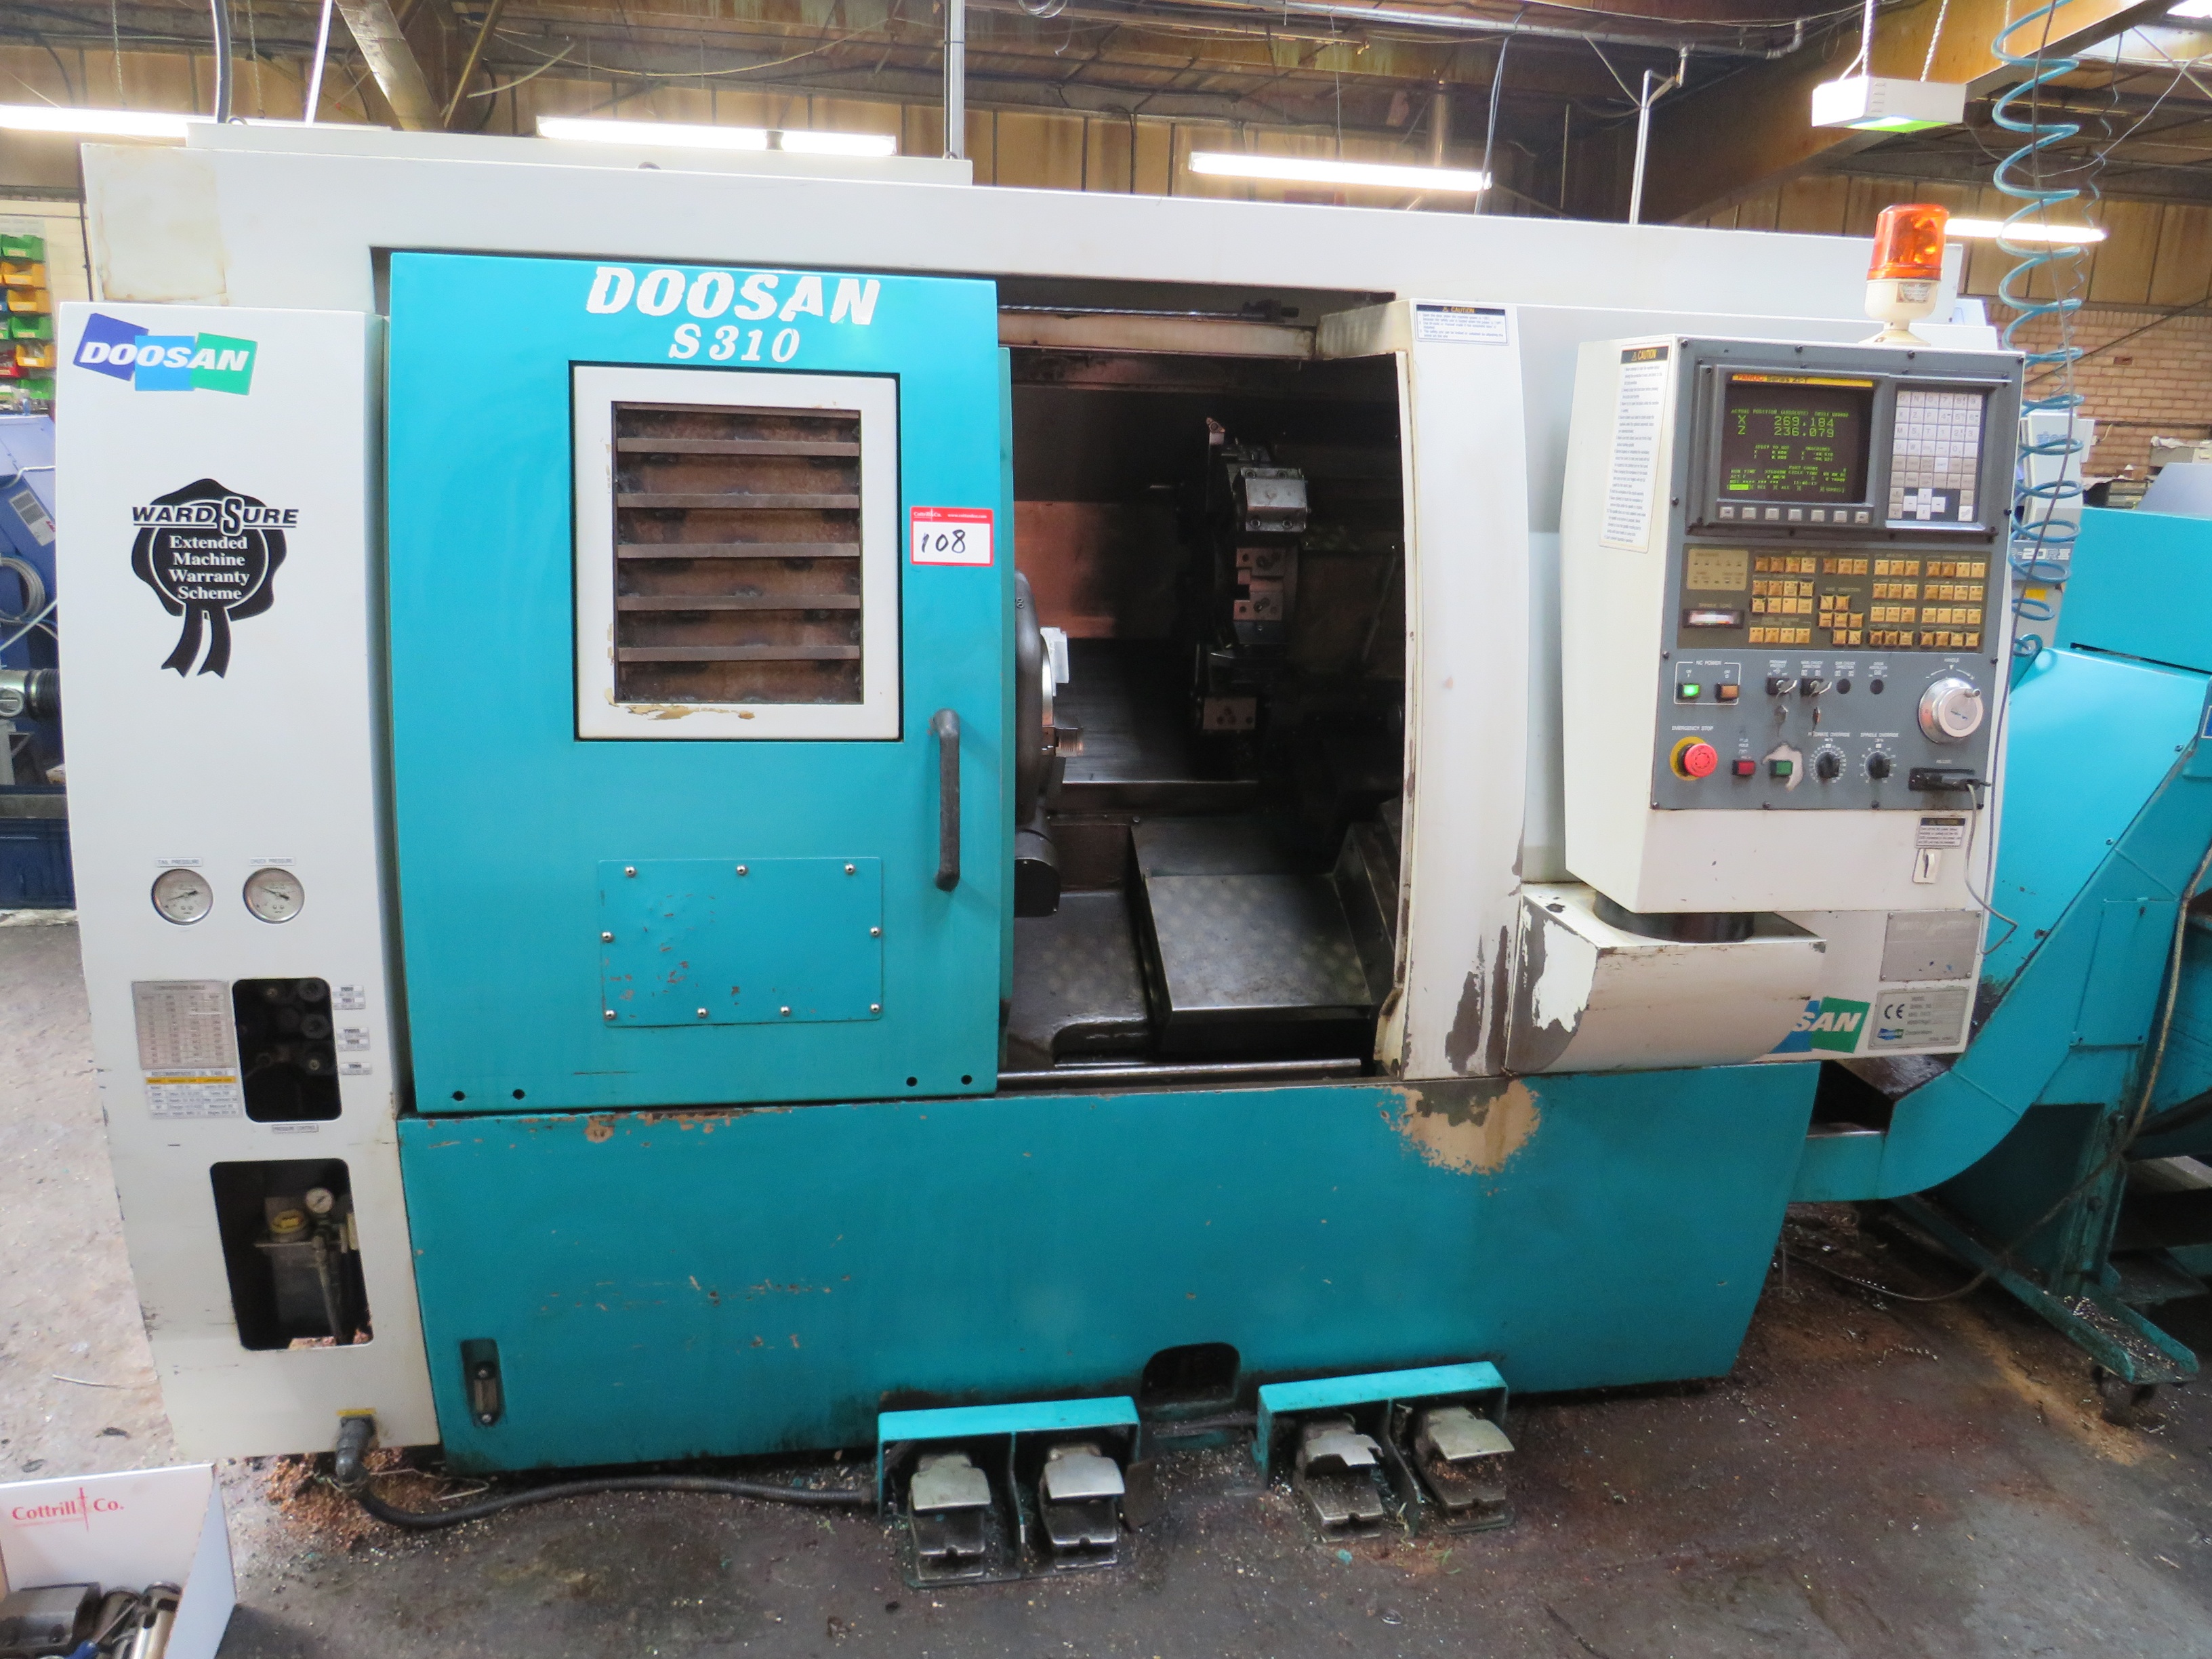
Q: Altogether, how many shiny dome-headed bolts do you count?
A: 9